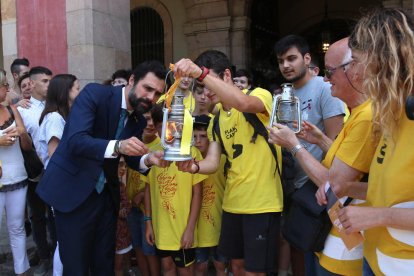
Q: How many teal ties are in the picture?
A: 1